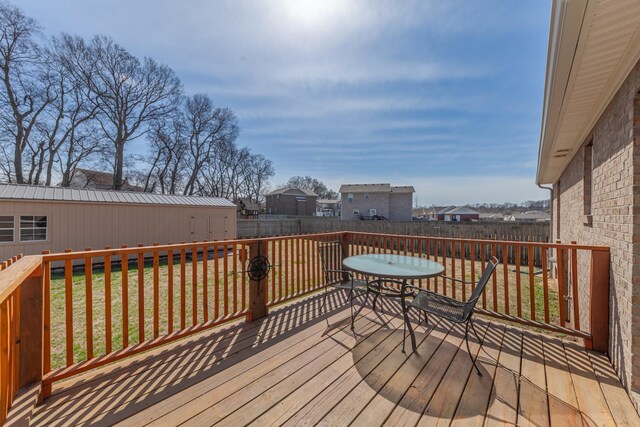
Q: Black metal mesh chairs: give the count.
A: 2